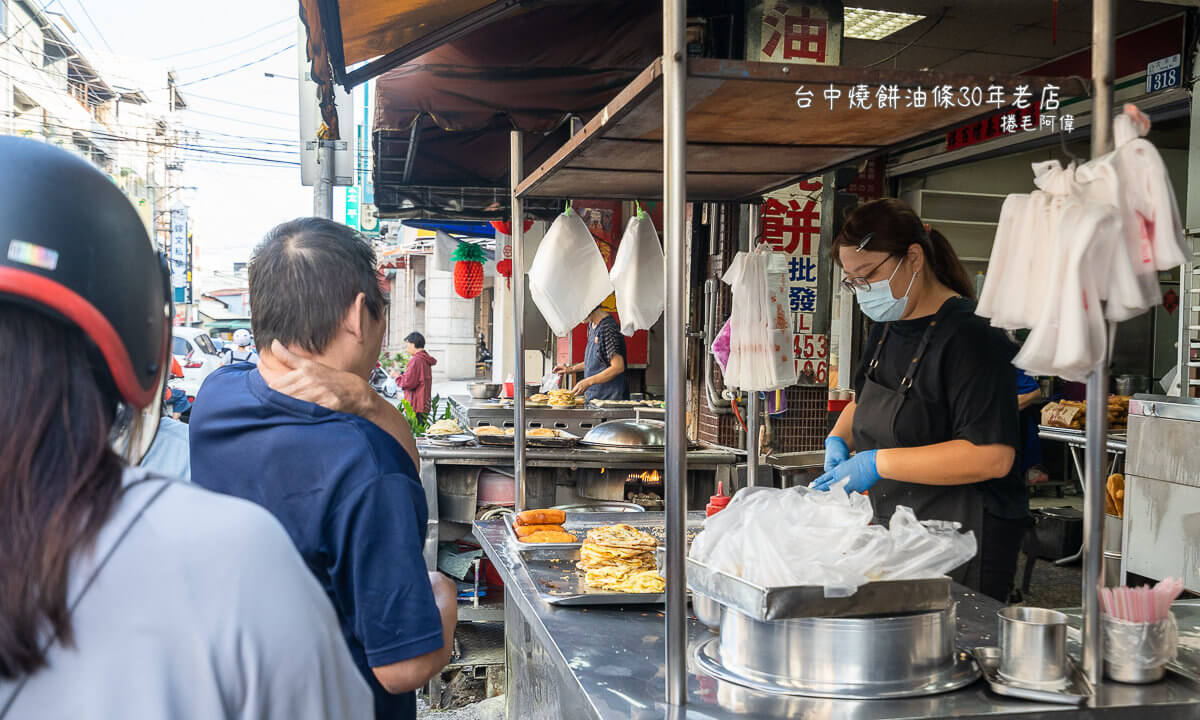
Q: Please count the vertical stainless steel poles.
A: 4